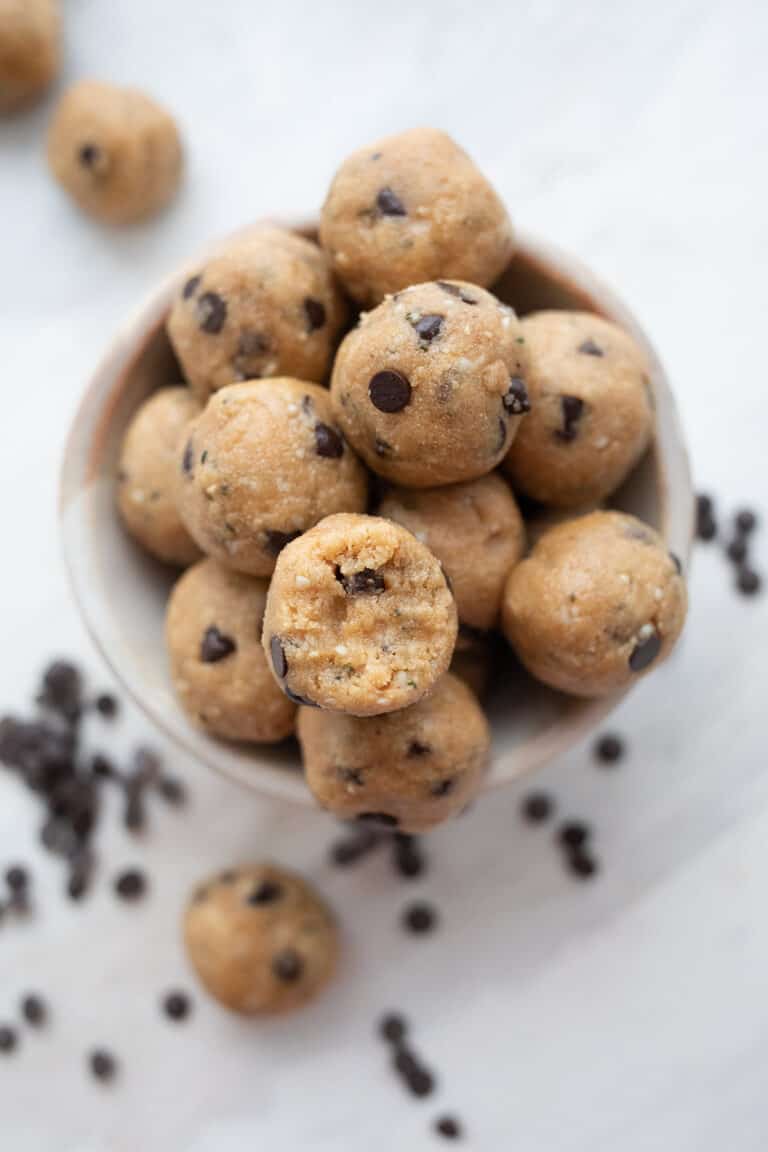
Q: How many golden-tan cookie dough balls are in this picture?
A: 14